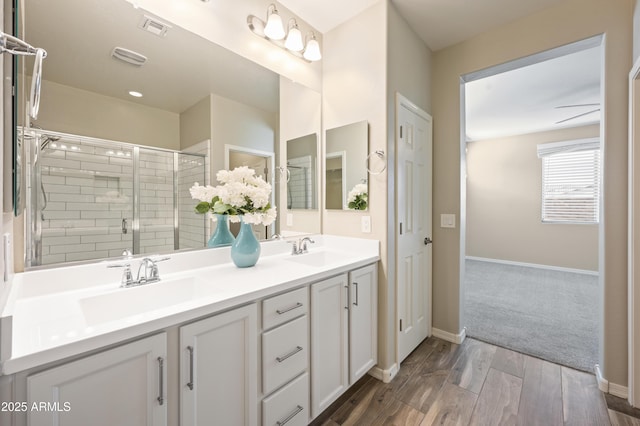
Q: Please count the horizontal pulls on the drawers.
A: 3